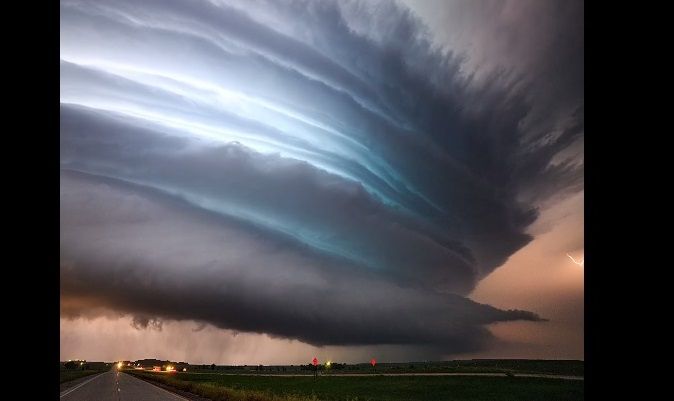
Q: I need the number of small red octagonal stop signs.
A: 2